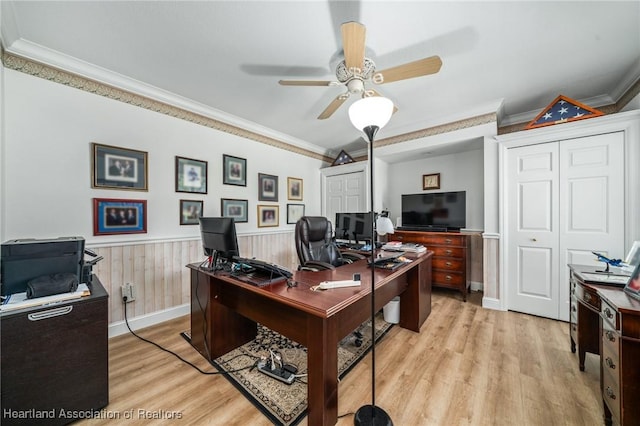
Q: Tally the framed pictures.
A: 11